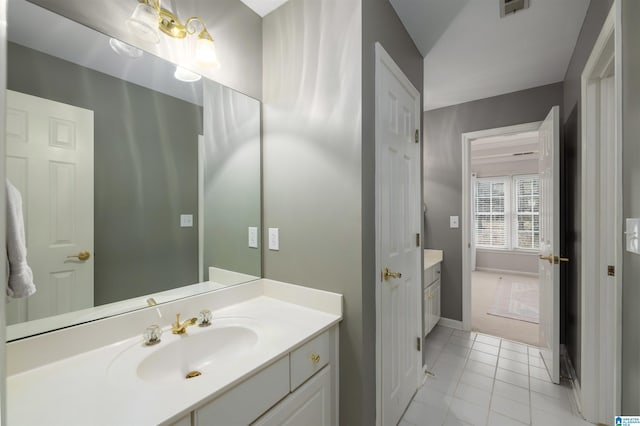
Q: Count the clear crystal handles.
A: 2